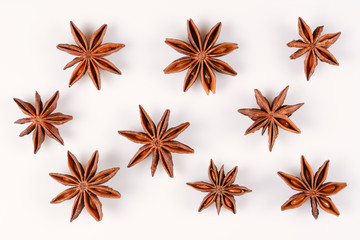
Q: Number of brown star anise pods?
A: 9